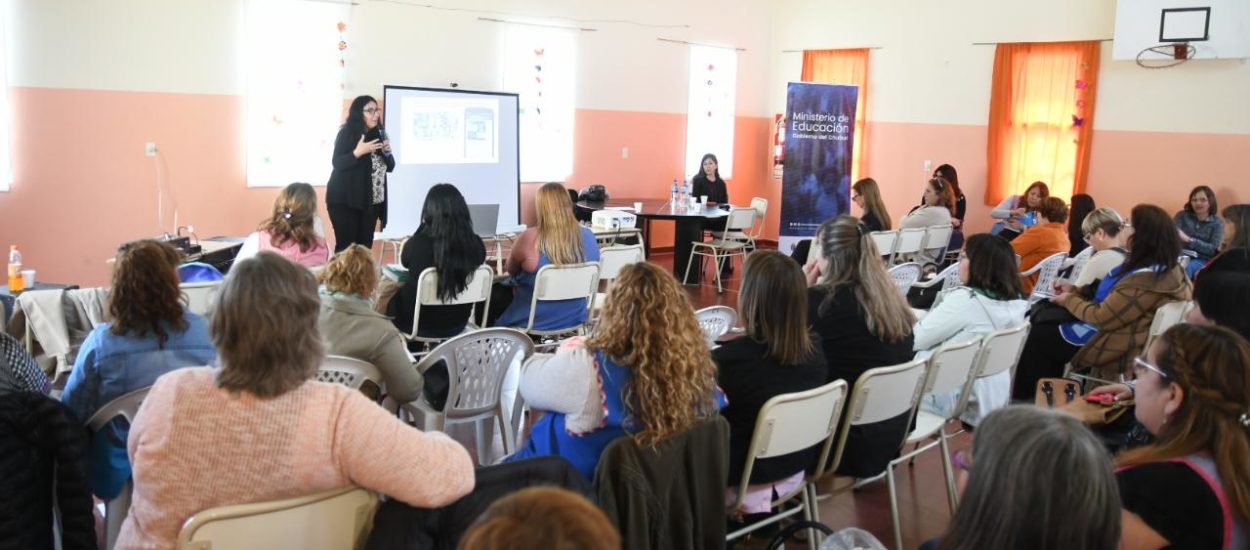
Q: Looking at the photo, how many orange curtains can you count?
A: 2